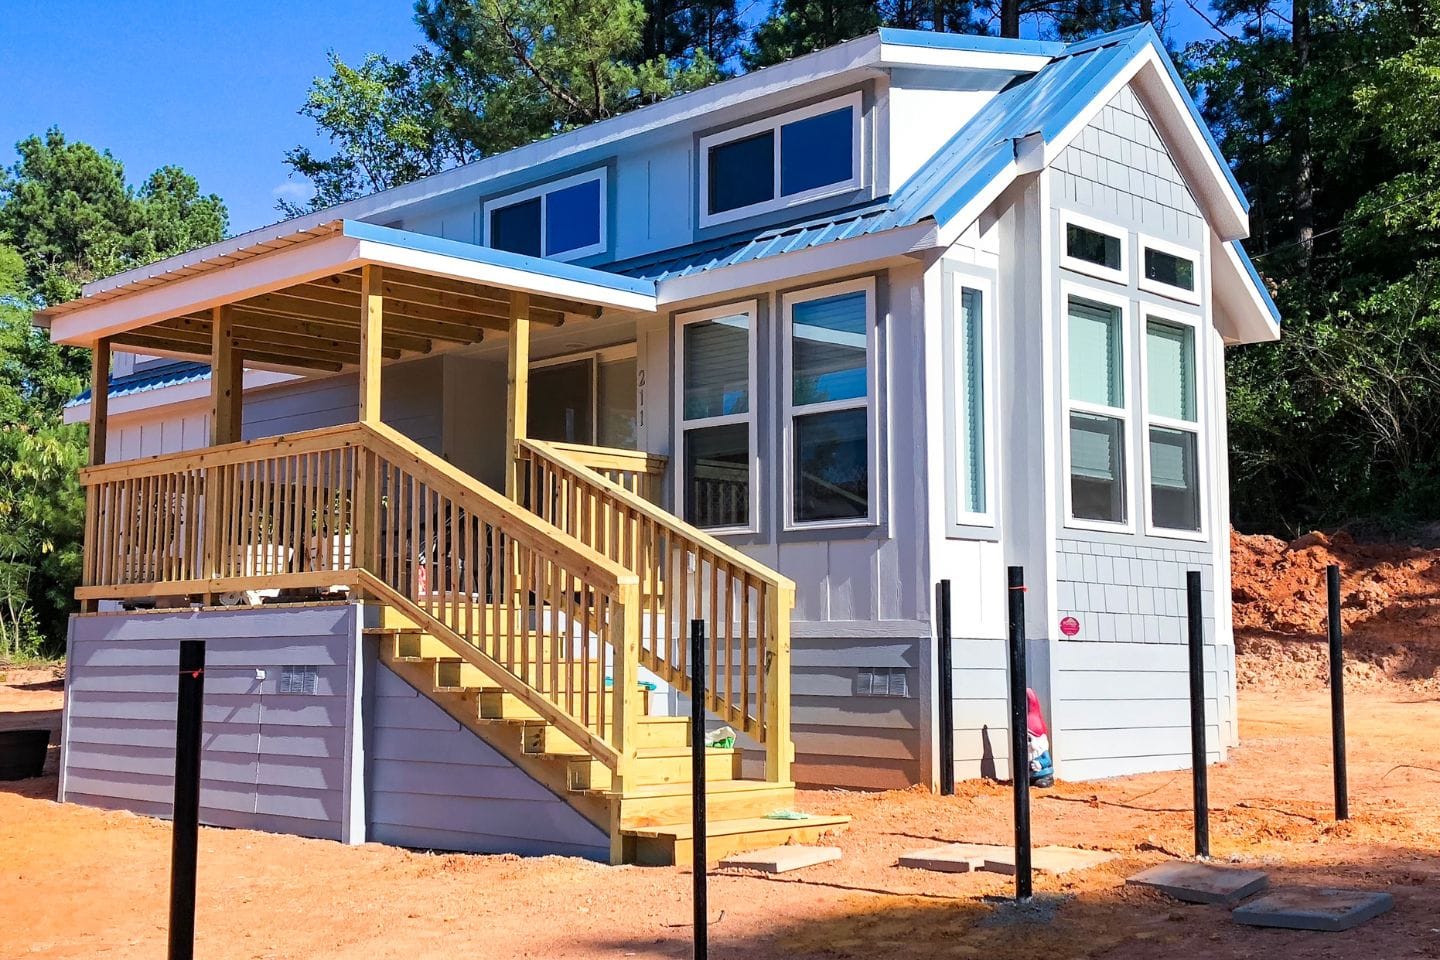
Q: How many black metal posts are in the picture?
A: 6